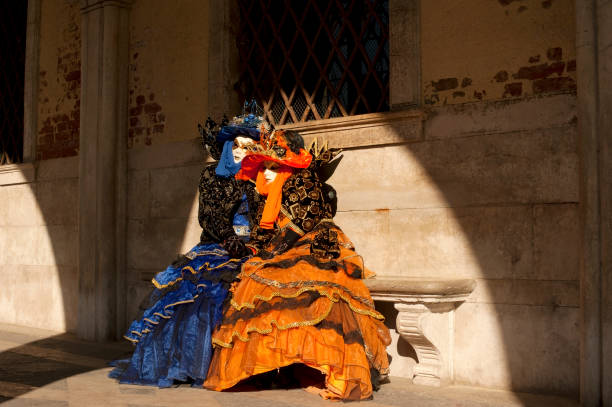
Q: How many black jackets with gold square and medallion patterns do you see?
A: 1